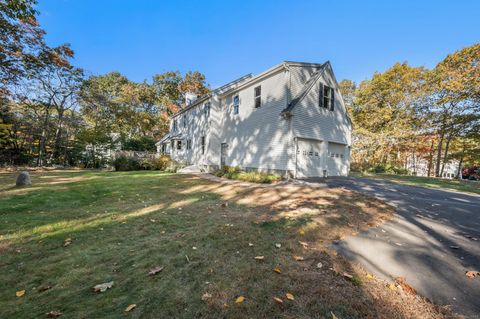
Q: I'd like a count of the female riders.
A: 0